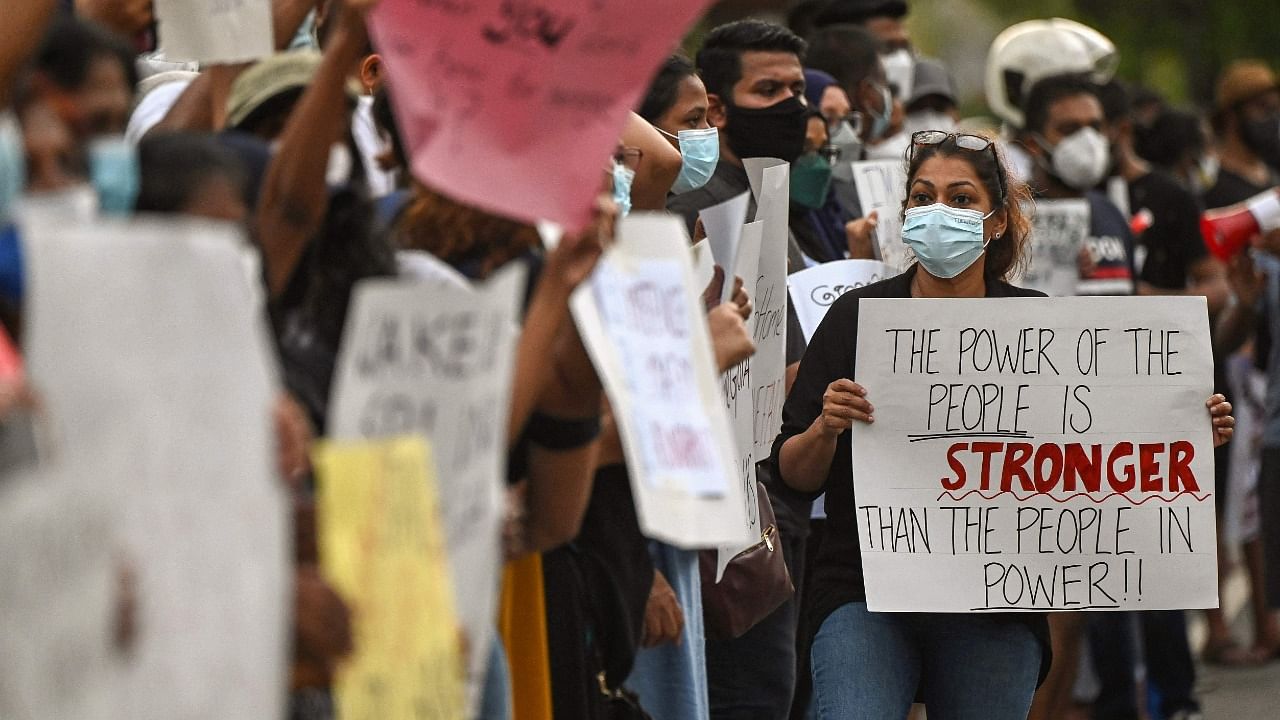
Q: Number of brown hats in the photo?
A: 1